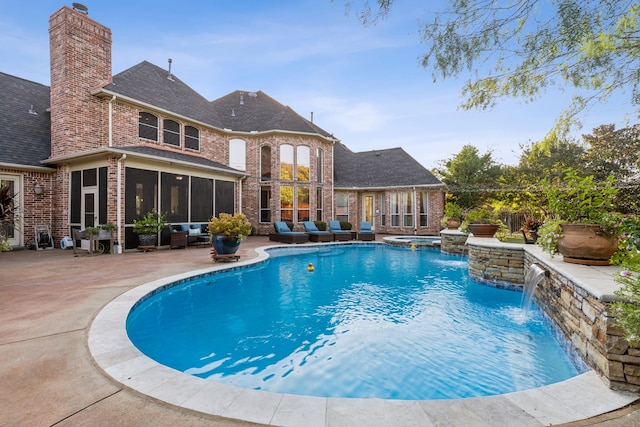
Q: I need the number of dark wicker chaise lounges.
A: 4